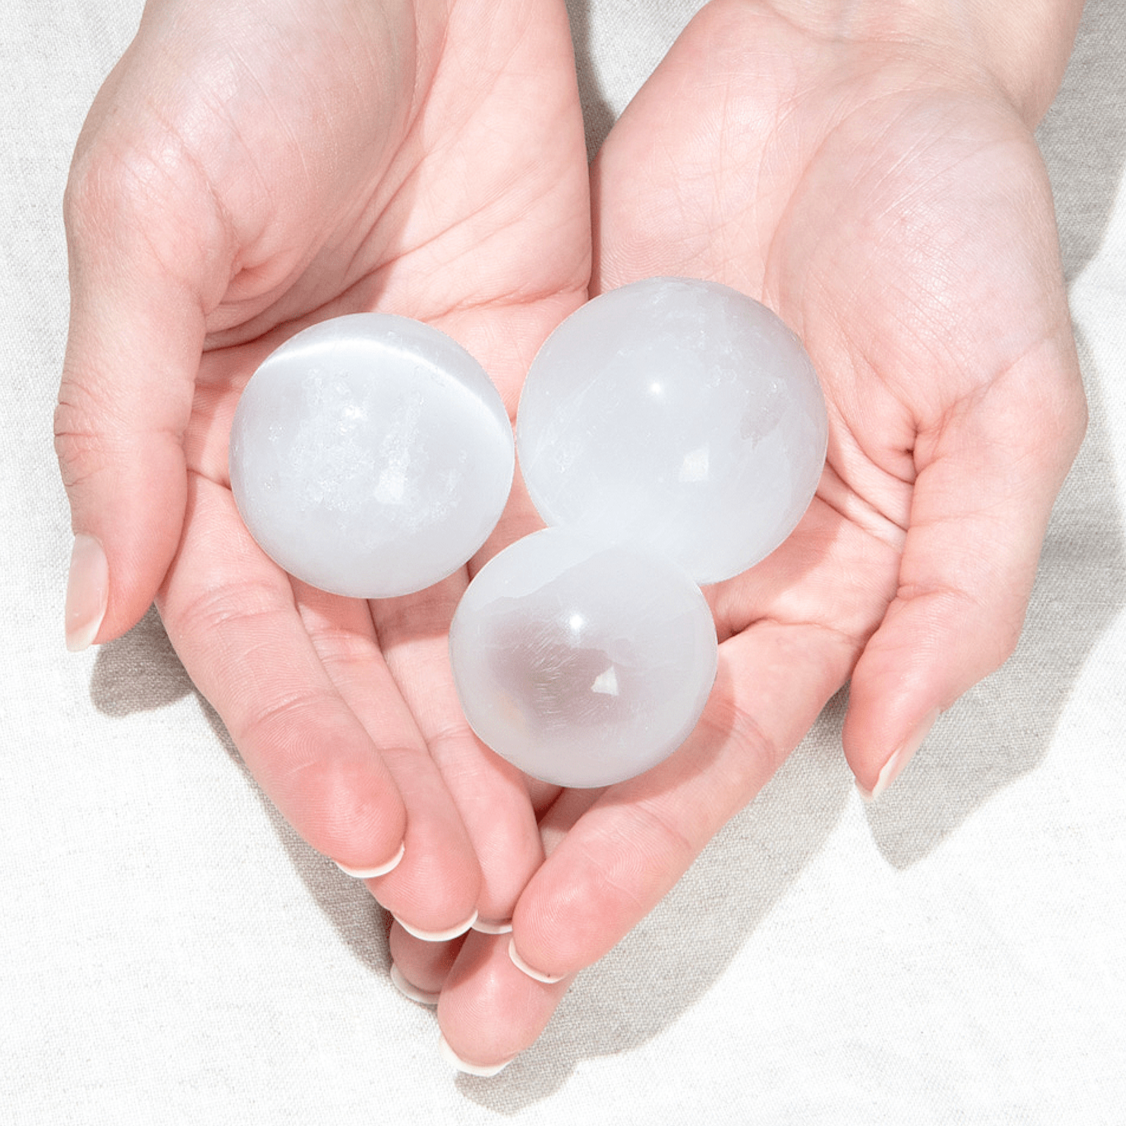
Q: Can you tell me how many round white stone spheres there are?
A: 3